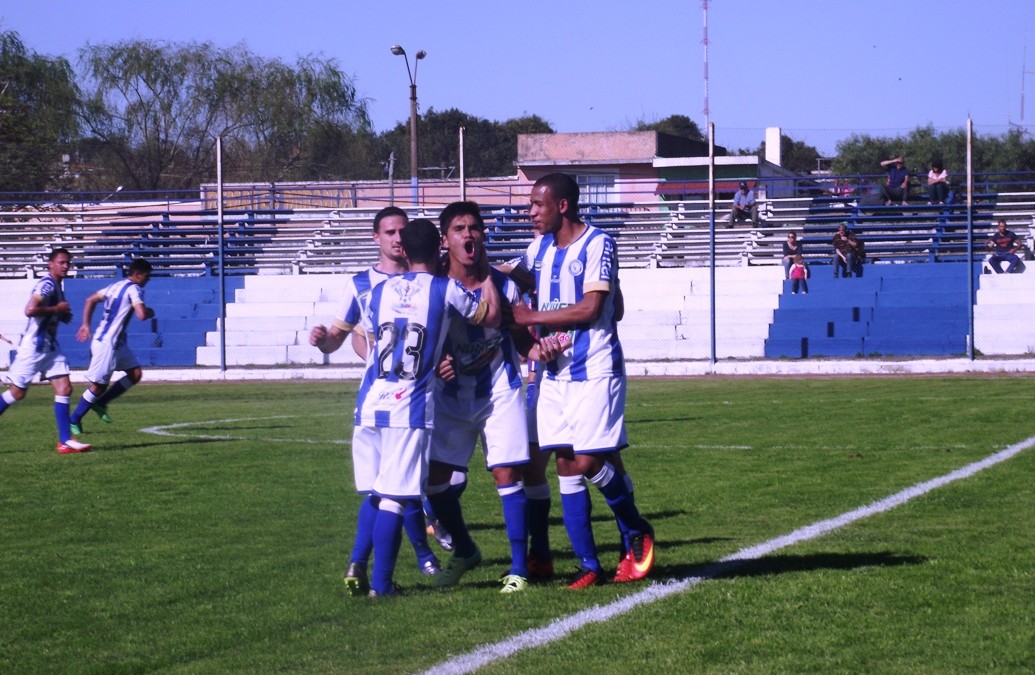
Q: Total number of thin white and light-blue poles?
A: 4